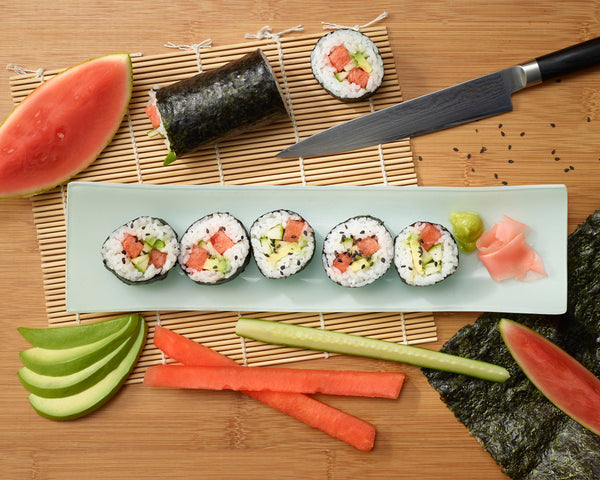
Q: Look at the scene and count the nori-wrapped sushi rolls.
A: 7